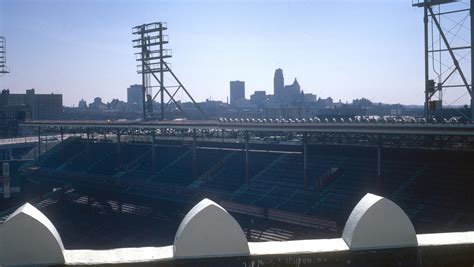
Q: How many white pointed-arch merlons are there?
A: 3